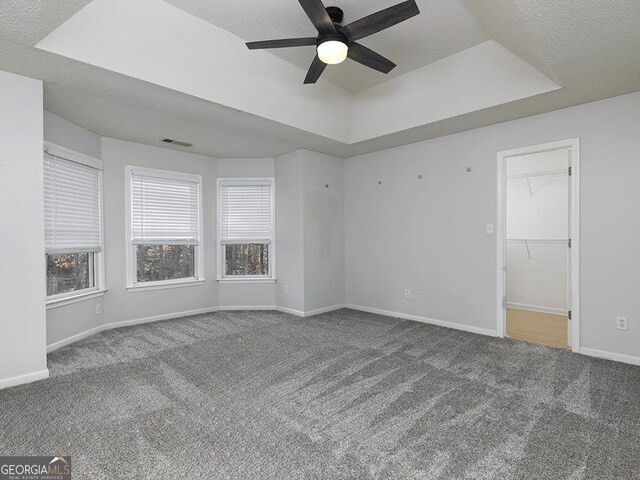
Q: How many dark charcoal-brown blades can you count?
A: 5